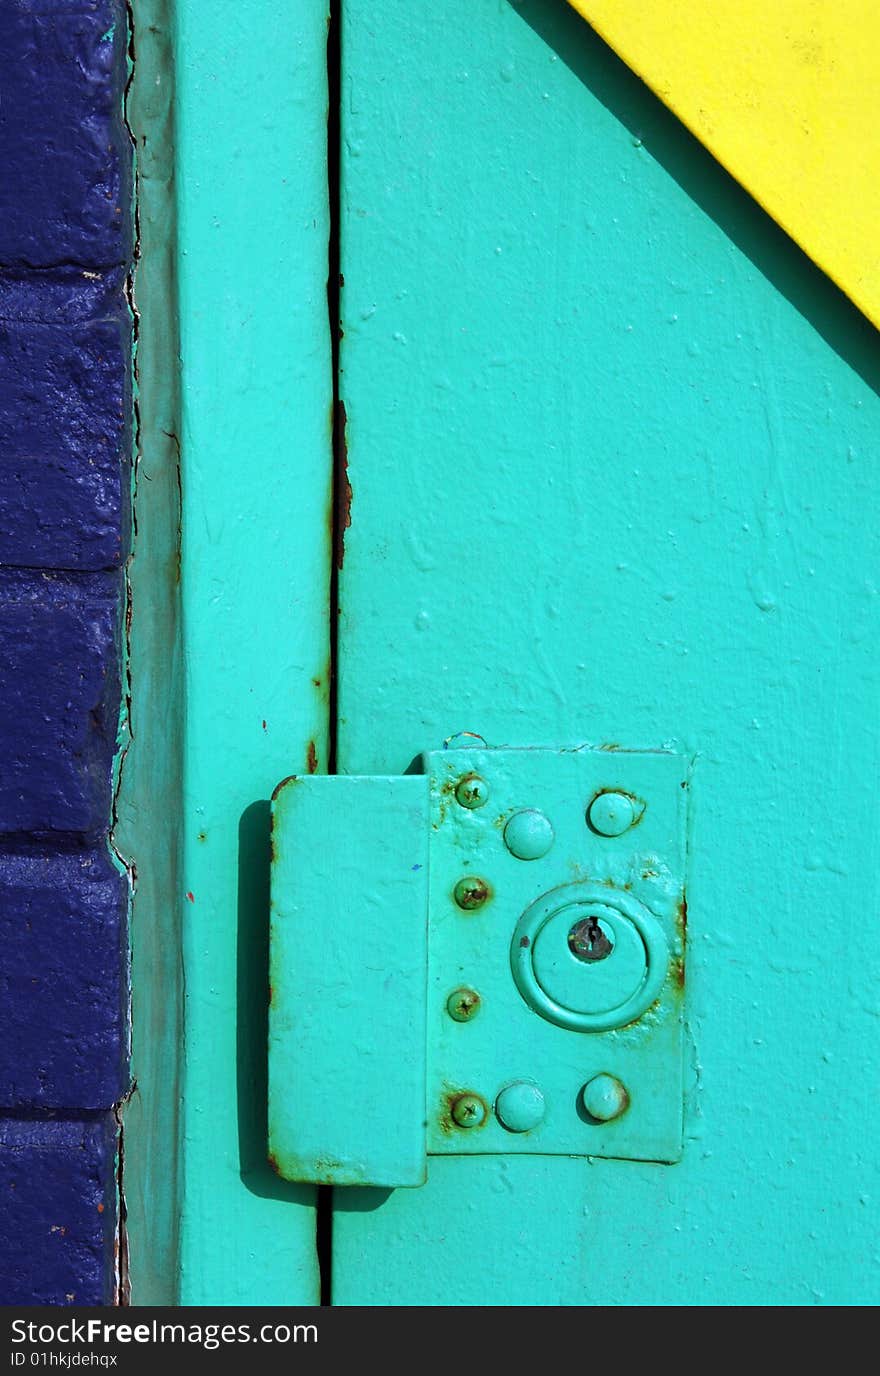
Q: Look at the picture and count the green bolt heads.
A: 8